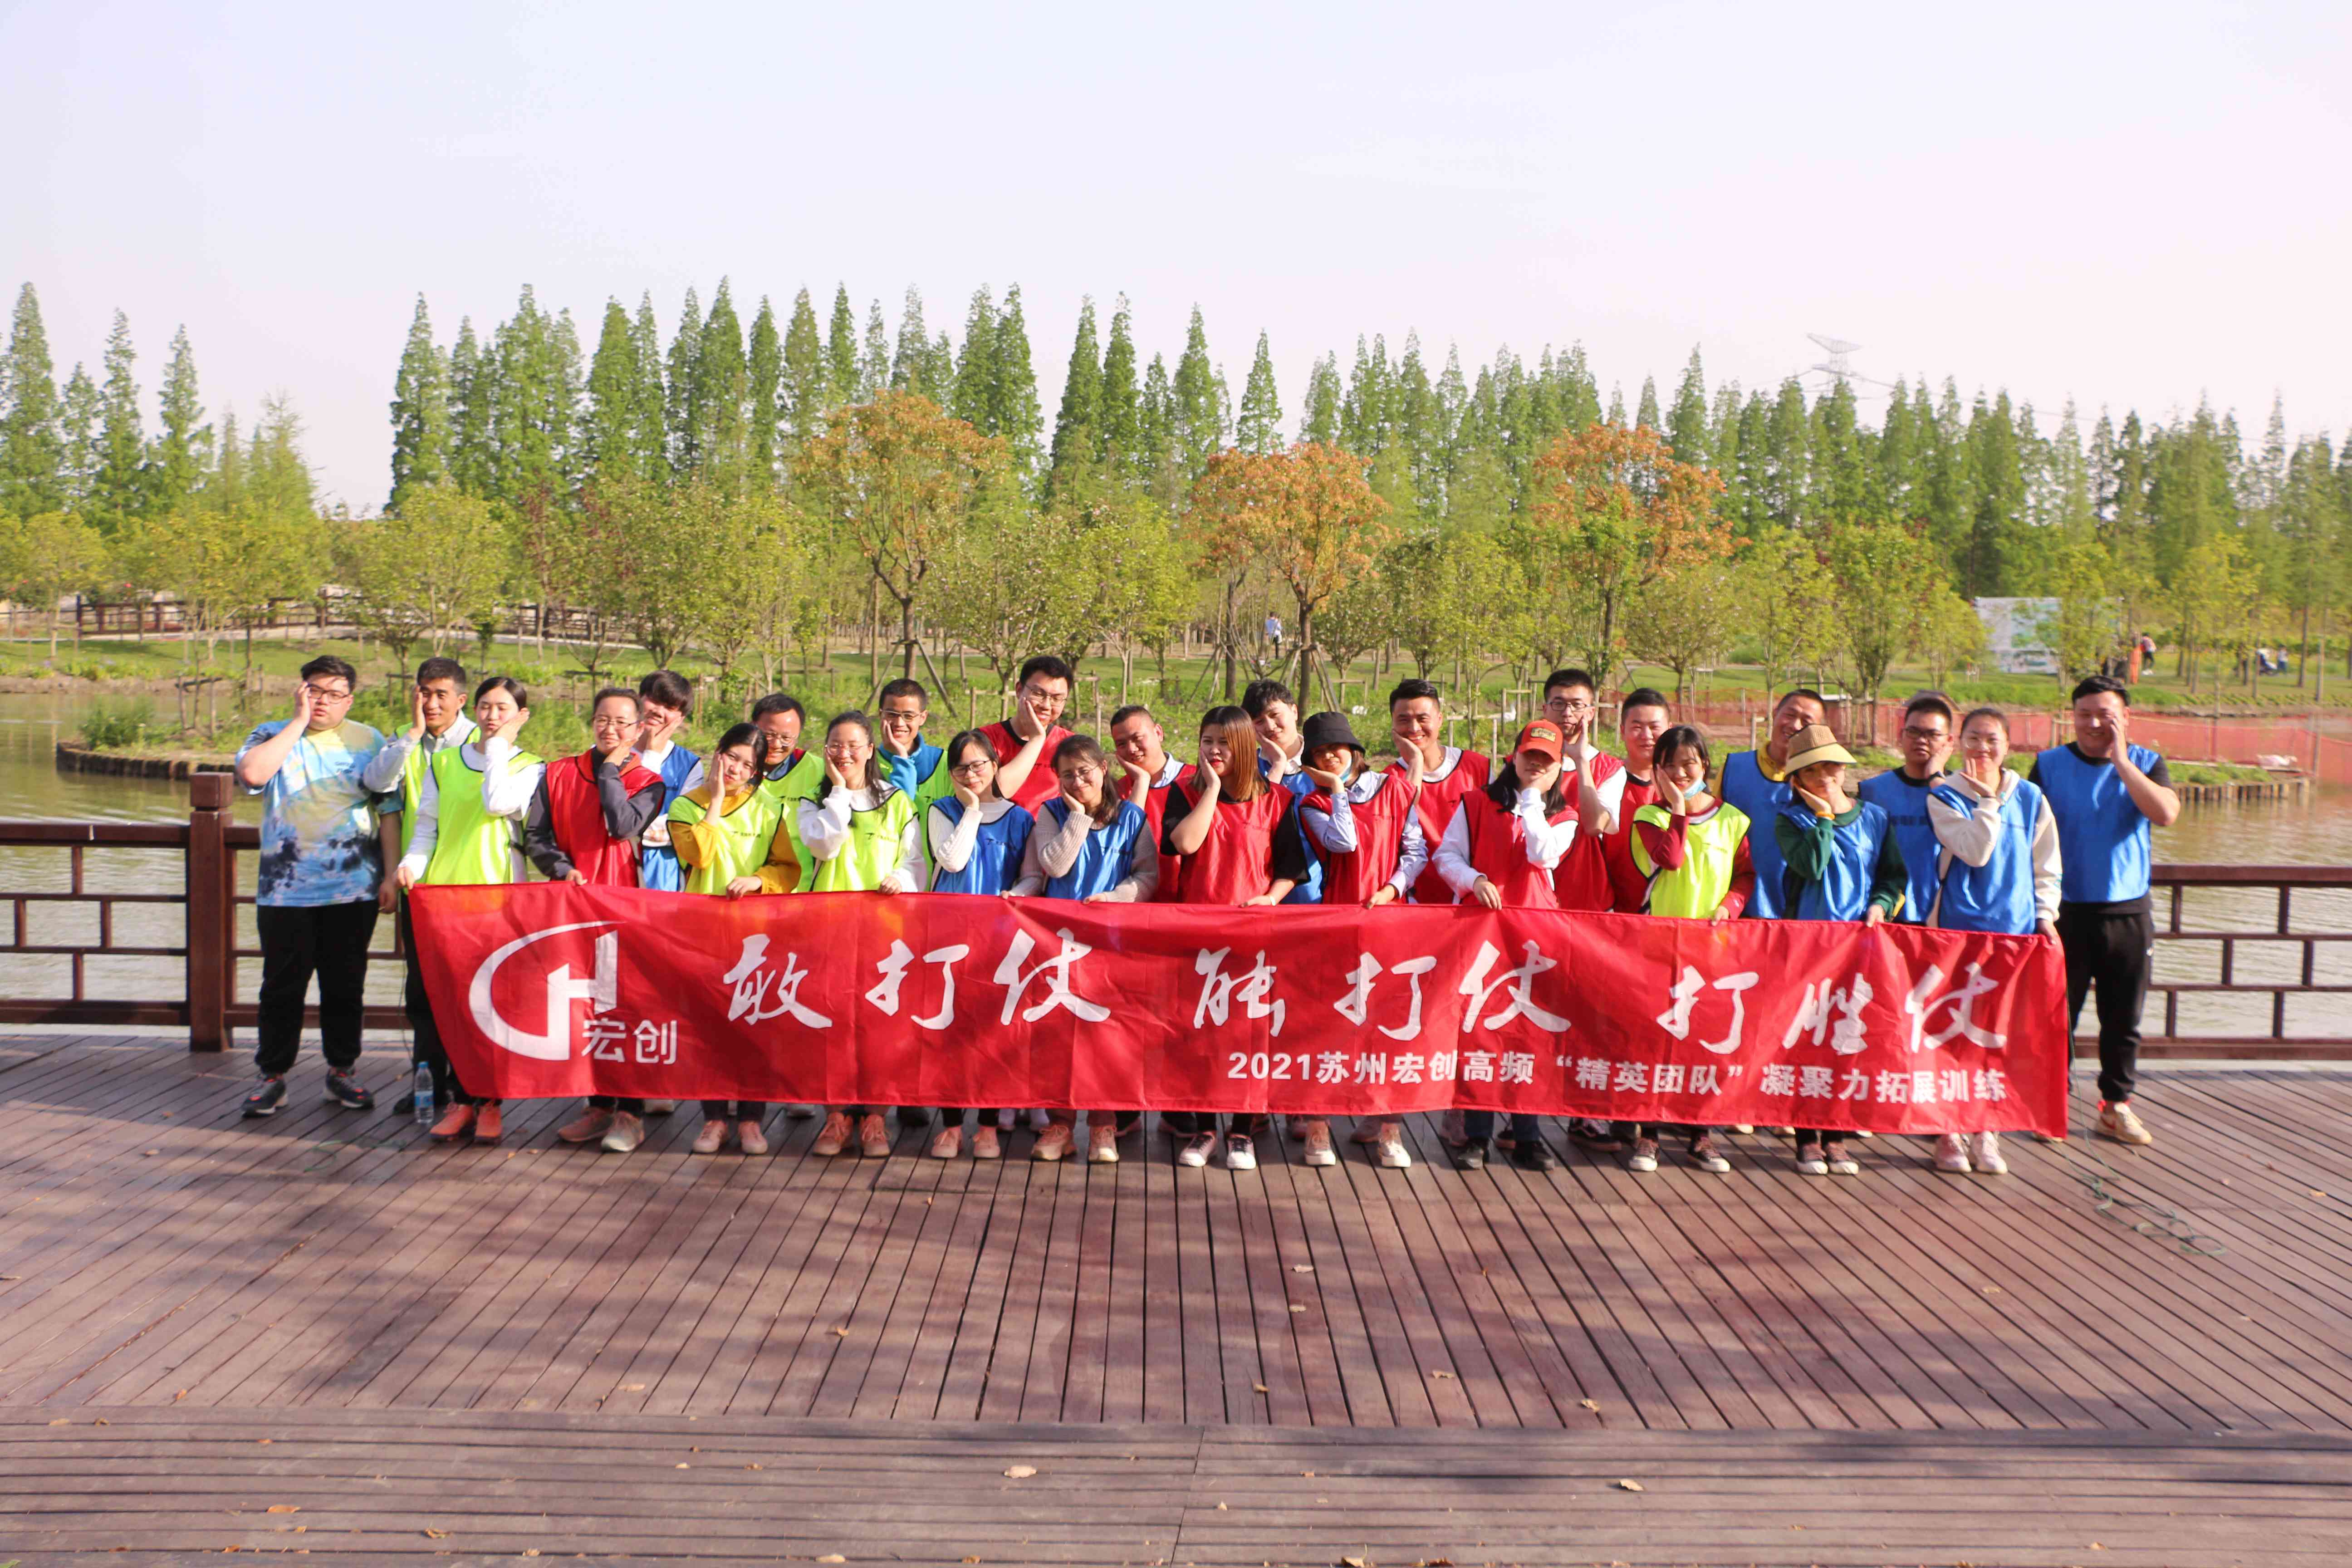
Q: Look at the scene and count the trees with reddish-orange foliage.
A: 3